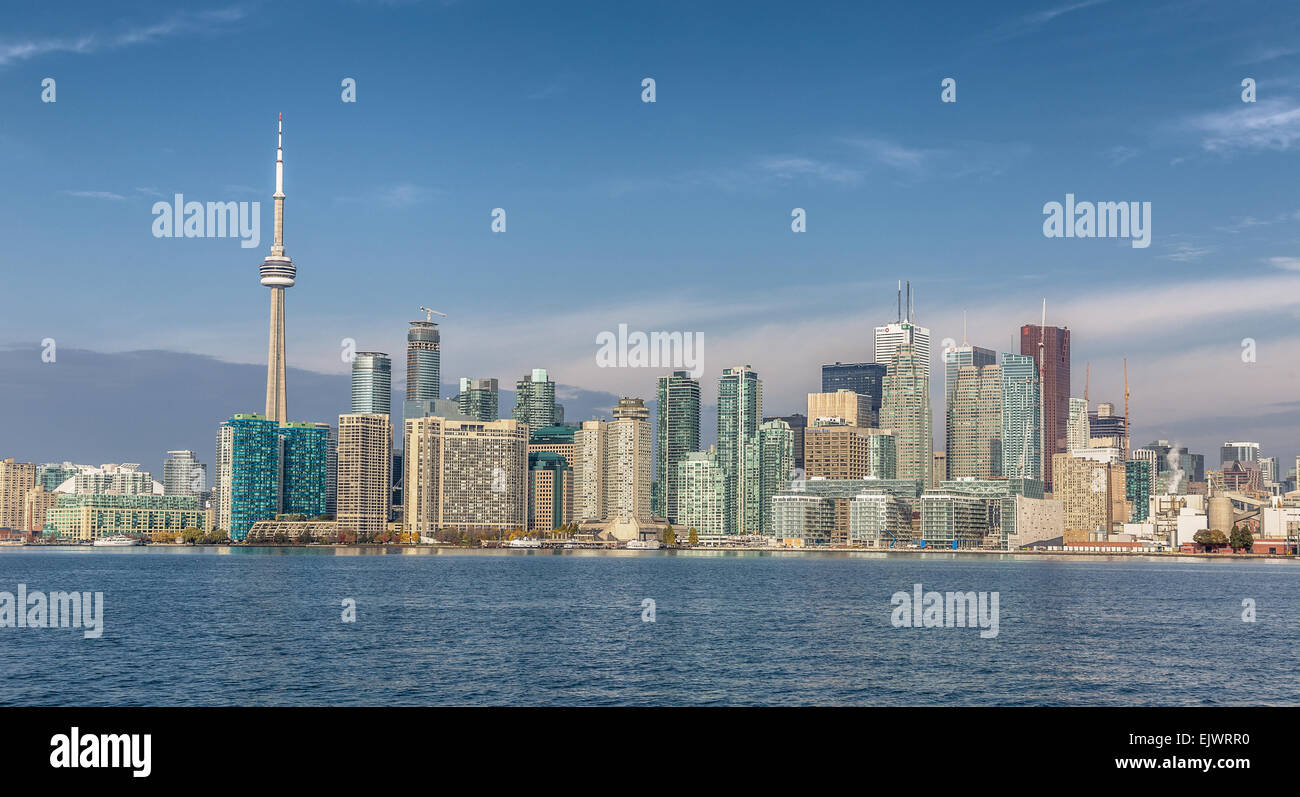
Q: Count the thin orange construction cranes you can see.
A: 2